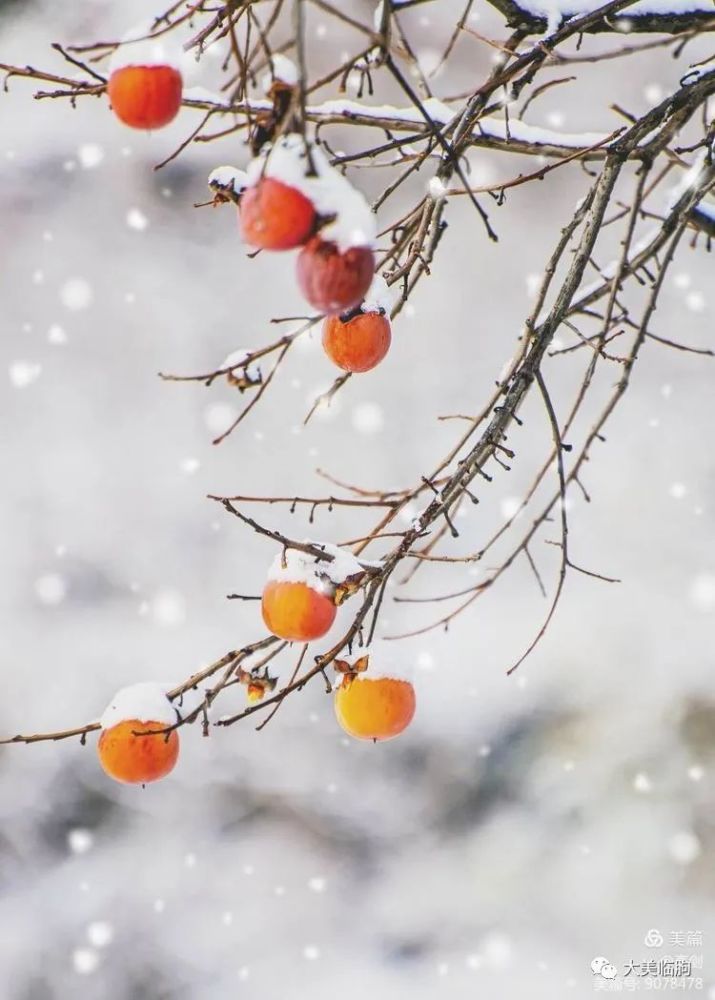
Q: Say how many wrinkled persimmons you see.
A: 1